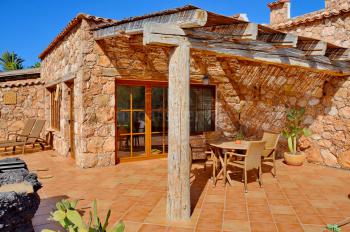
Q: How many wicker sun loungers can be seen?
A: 2